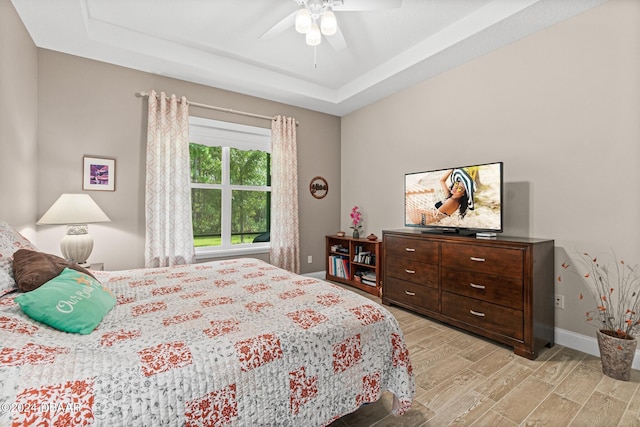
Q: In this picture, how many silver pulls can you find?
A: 6